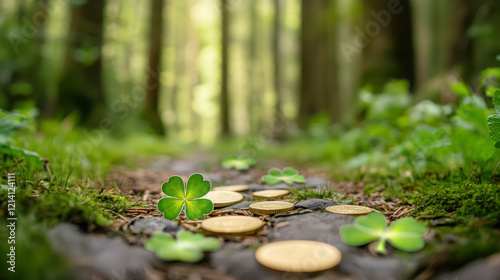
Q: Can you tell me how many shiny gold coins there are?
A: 7